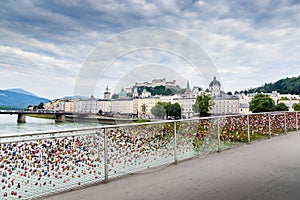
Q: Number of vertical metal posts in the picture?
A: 7